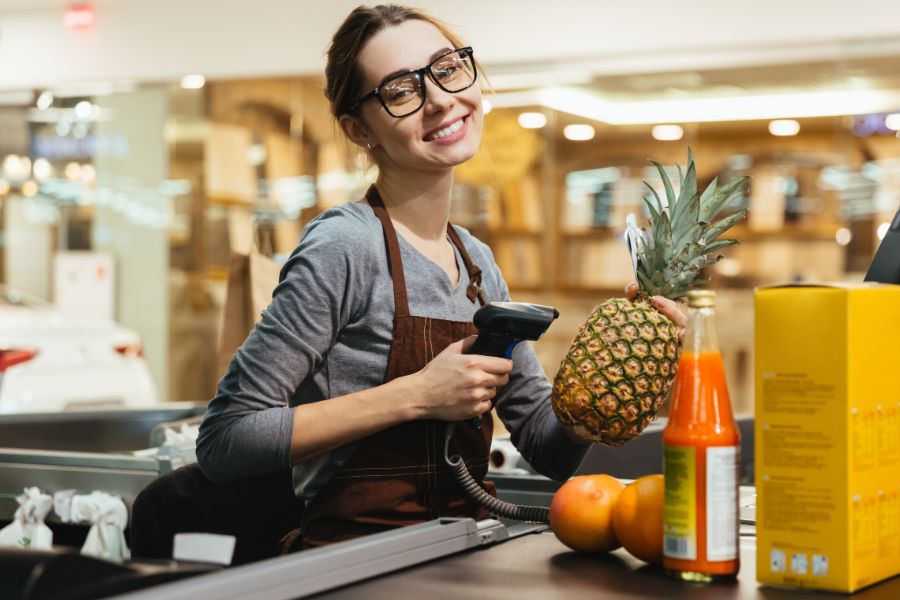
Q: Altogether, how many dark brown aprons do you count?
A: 1